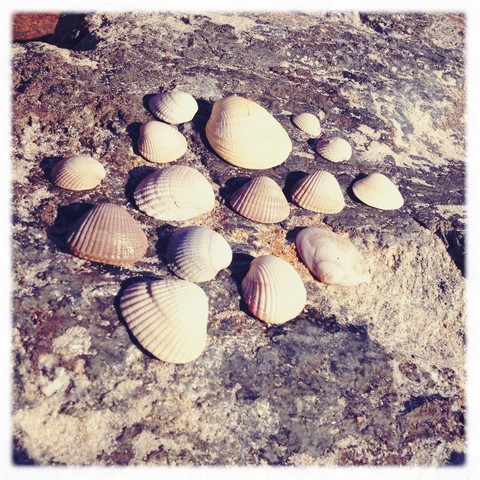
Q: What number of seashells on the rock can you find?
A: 15